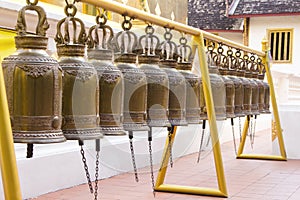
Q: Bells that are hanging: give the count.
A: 14